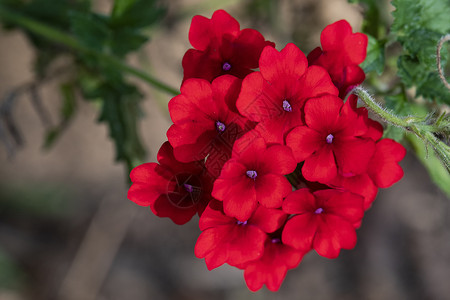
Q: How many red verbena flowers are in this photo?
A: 11